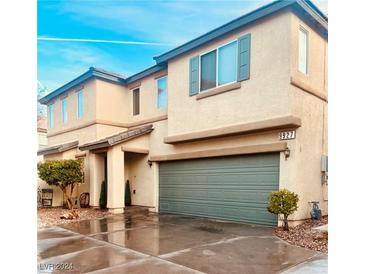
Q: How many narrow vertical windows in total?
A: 6